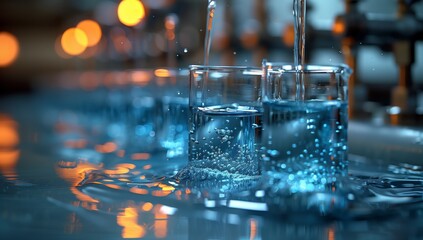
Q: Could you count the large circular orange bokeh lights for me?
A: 4